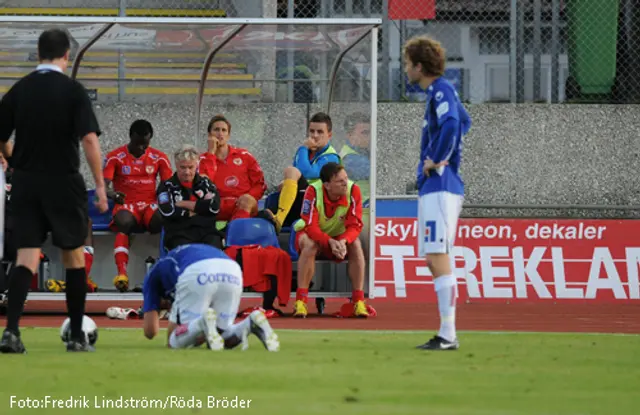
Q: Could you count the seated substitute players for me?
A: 4